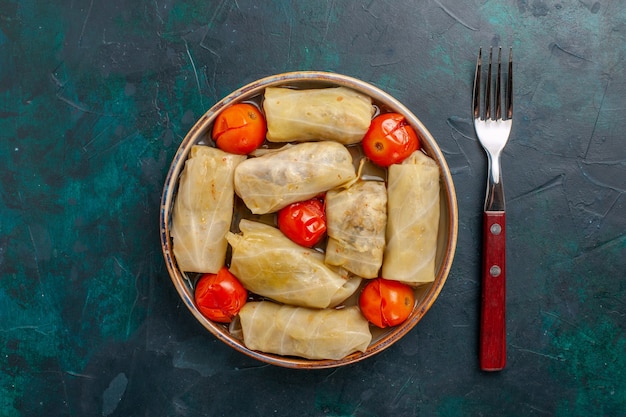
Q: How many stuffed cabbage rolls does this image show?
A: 7